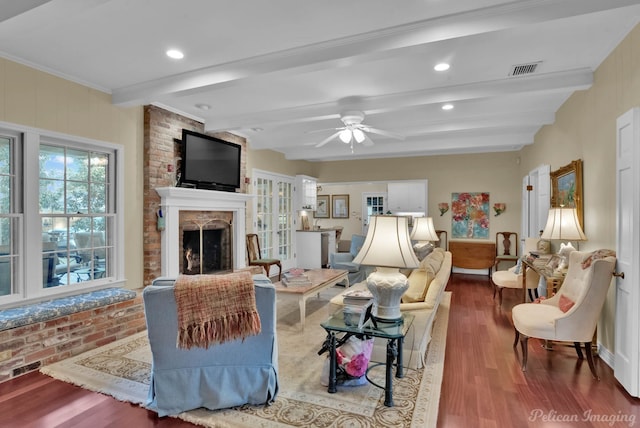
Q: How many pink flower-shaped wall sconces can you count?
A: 2